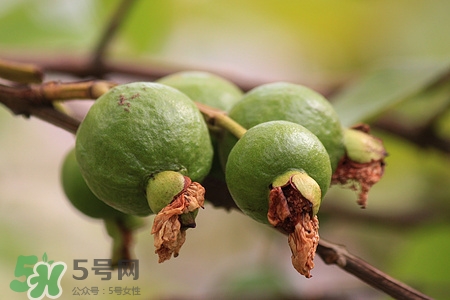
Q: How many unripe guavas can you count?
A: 5